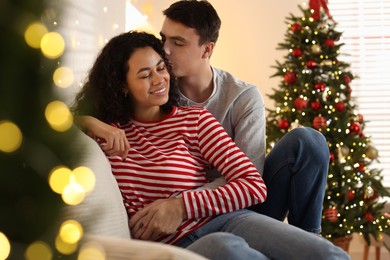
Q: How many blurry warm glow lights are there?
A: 13